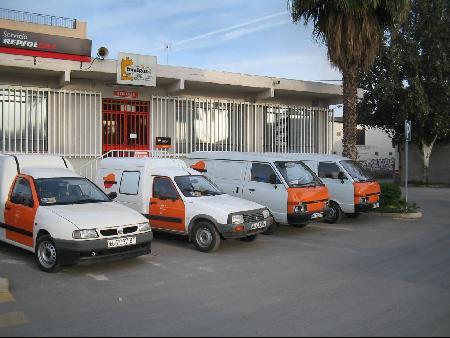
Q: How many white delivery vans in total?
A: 4